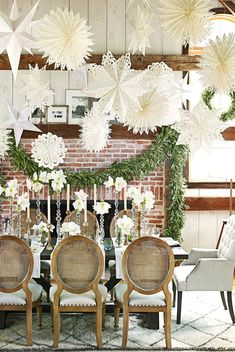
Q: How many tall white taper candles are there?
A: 6